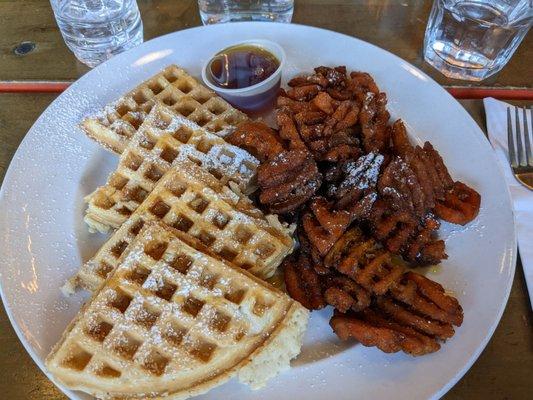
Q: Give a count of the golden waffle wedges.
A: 4